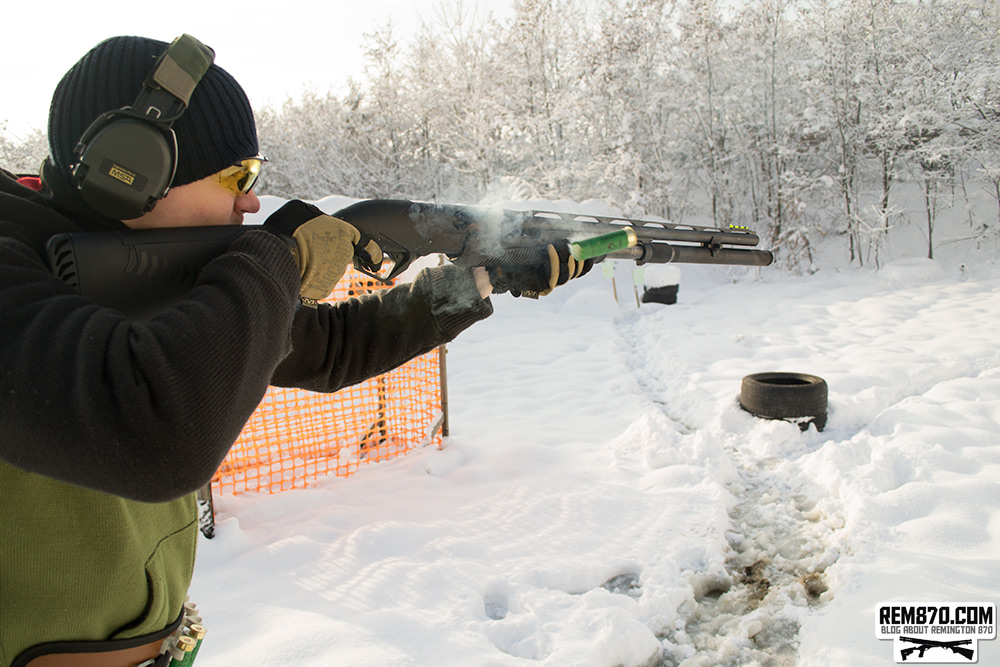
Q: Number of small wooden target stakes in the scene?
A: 2